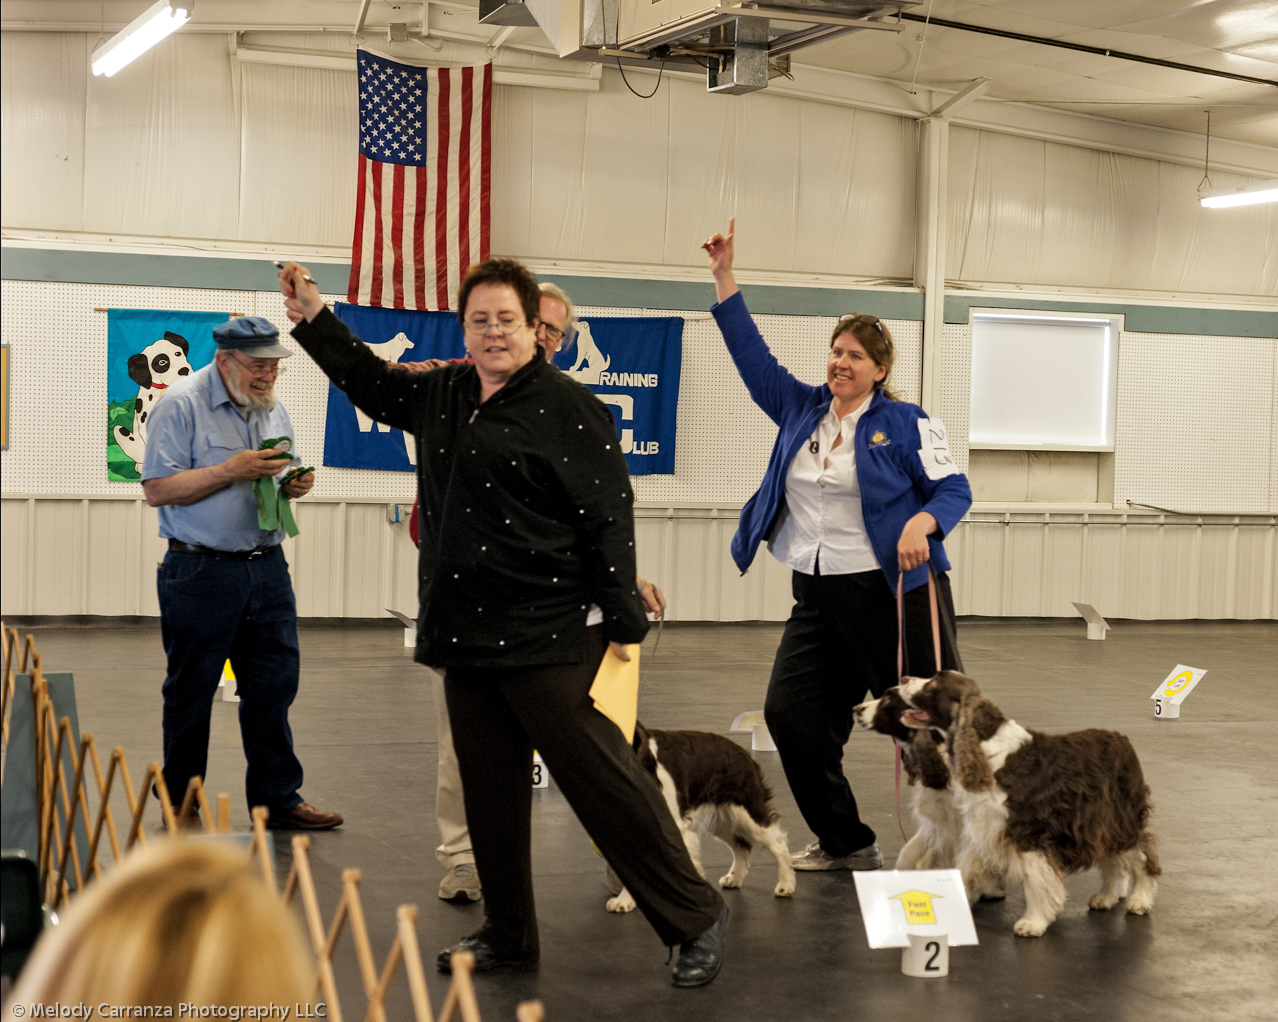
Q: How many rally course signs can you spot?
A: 7